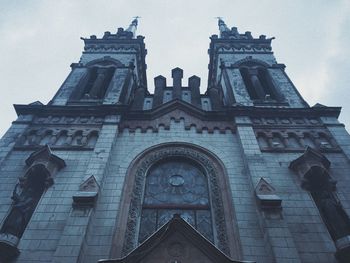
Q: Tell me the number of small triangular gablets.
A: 2